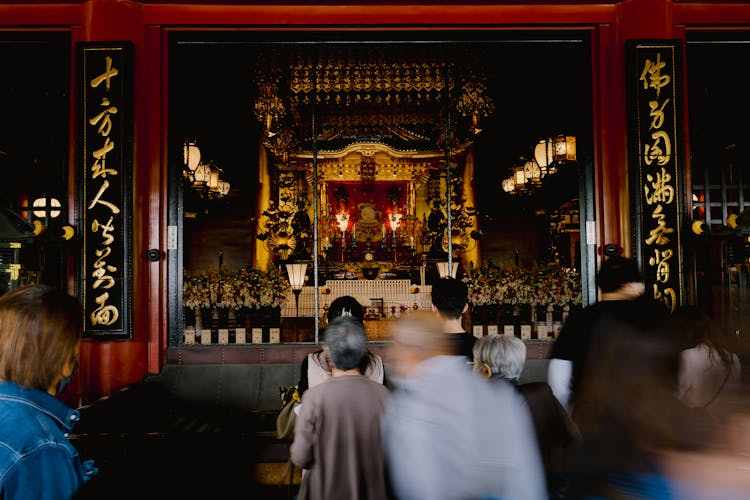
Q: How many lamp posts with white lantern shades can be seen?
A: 2